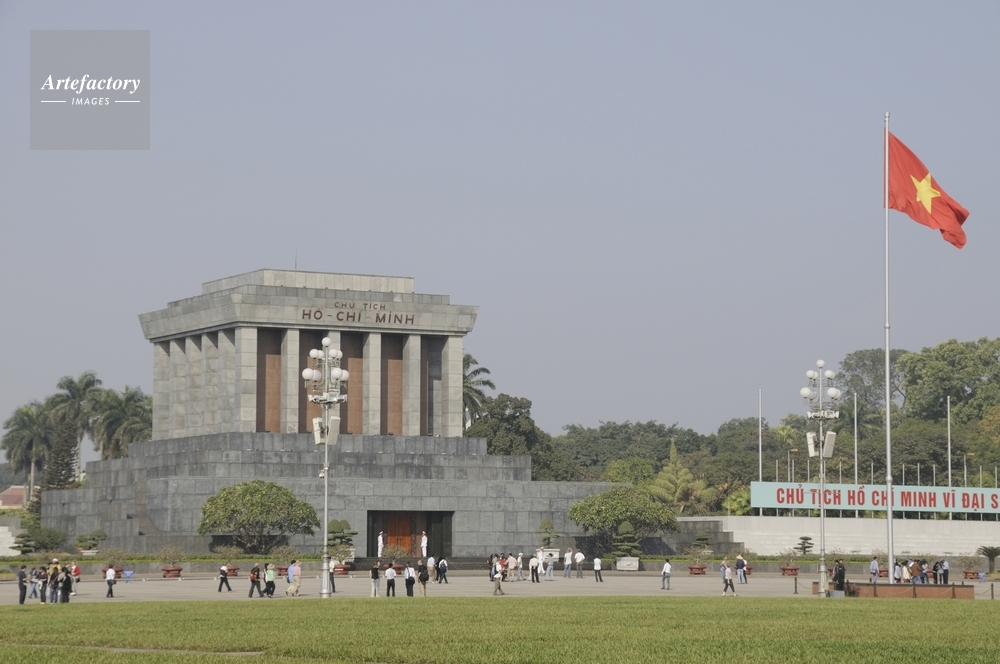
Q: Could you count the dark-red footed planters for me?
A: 13